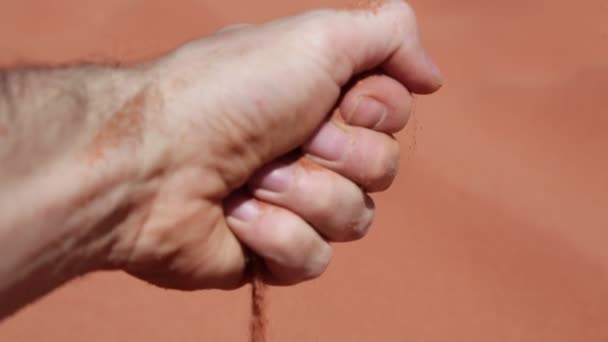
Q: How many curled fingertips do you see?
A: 4